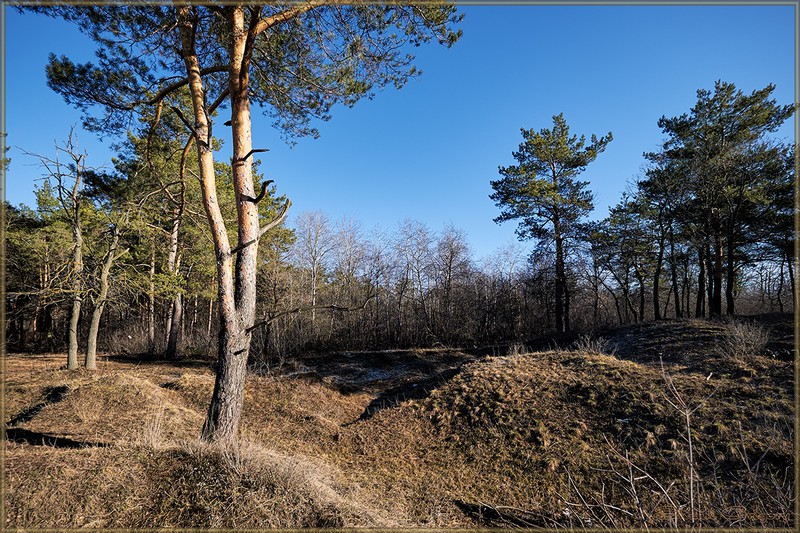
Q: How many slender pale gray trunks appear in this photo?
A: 2